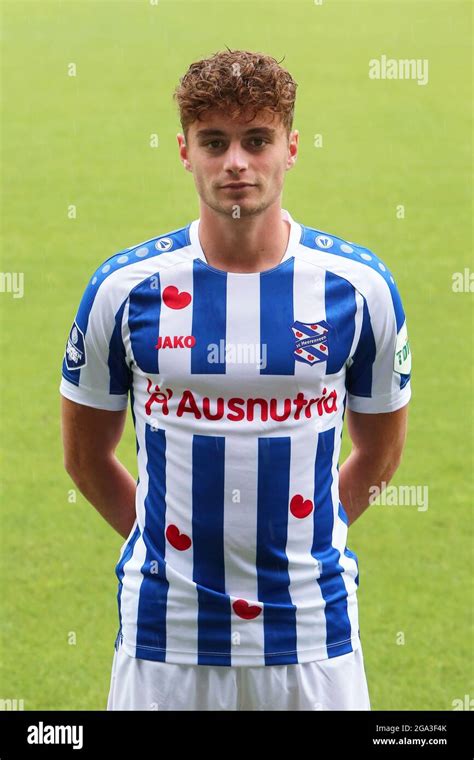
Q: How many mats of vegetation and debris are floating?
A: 0